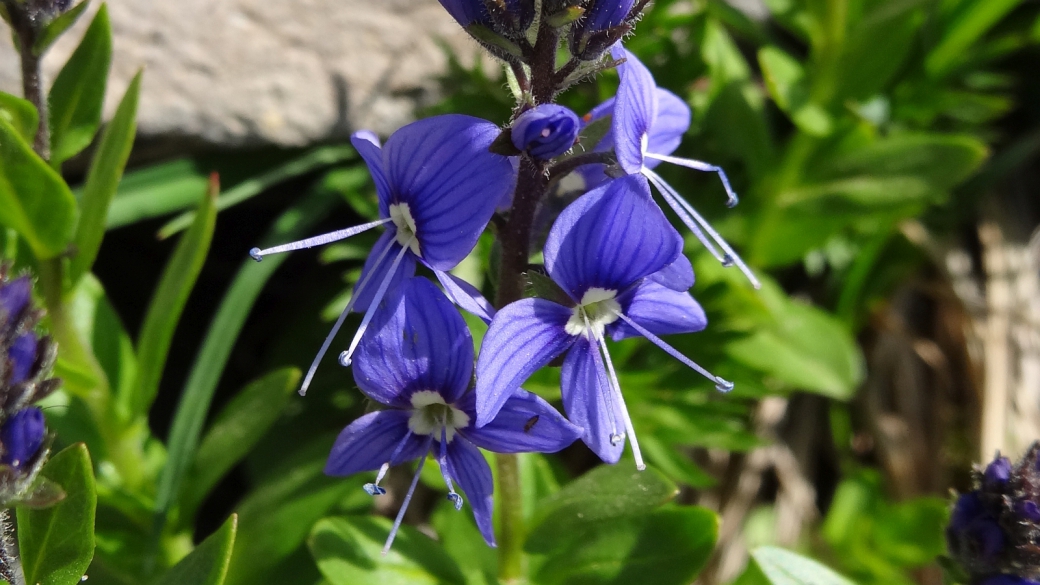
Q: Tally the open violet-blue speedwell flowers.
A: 4